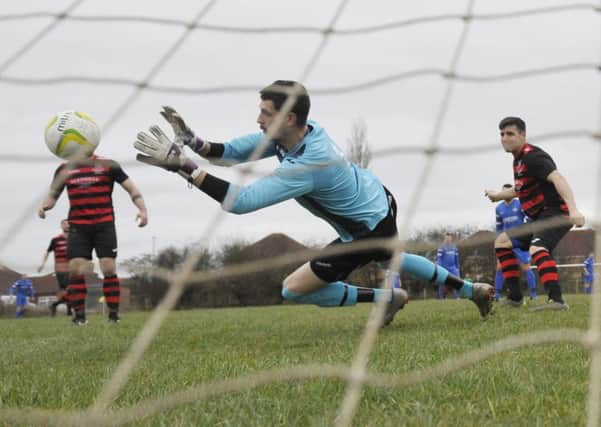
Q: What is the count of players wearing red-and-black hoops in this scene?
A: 3